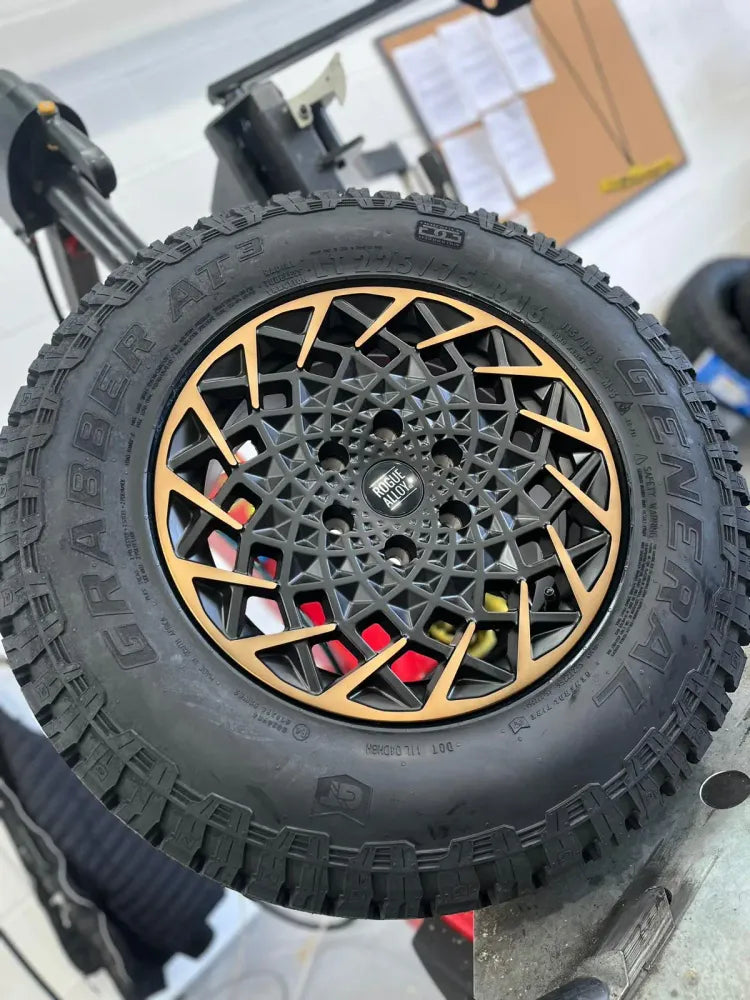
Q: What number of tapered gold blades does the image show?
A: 15